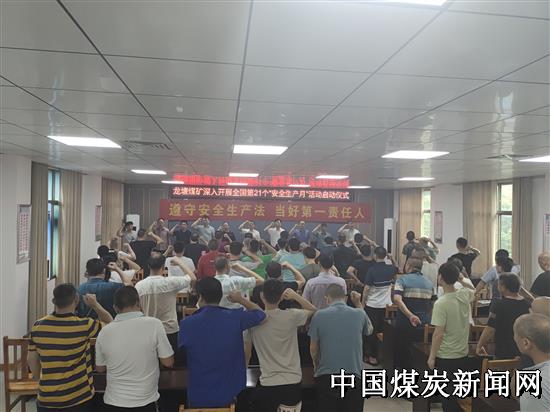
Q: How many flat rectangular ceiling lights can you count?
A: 13